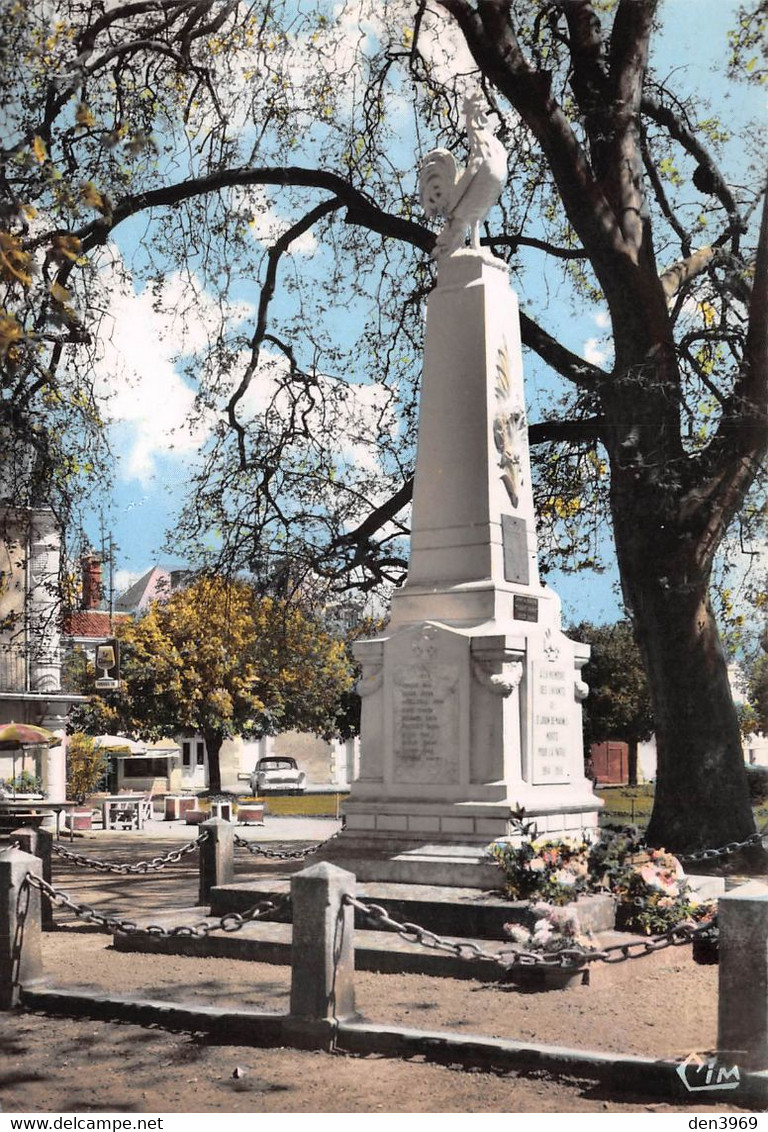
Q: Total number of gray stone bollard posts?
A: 5